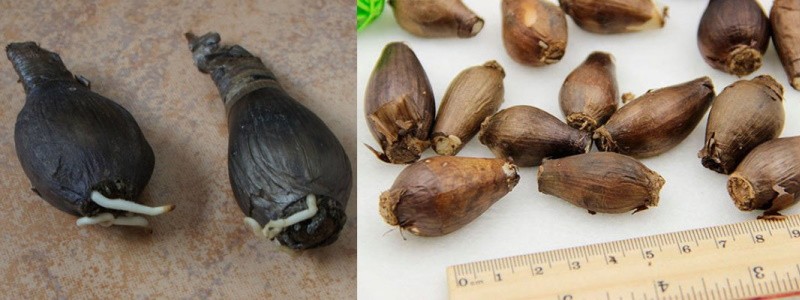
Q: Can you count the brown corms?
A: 14